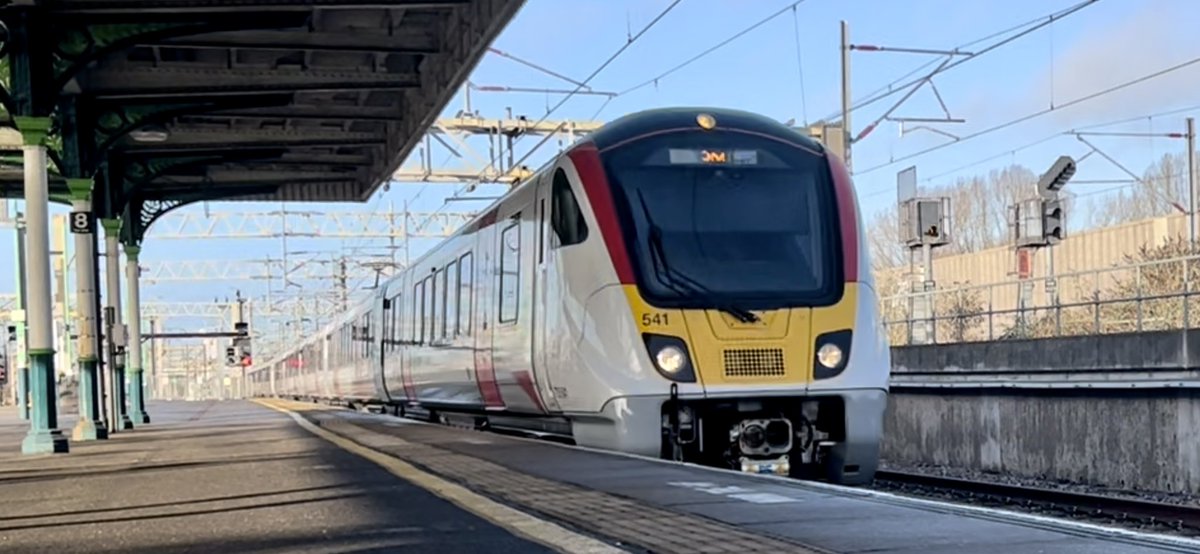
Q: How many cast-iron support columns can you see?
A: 4